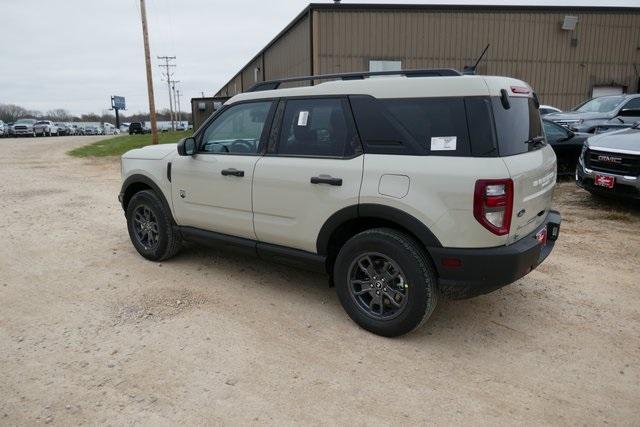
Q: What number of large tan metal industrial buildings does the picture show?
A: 1